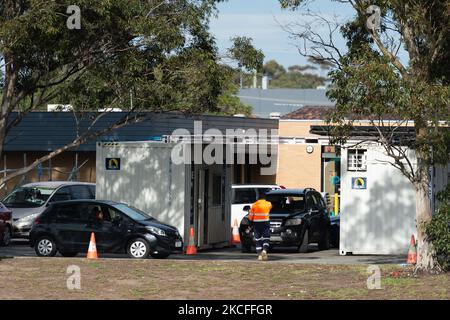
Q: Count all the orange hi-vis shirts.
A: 1